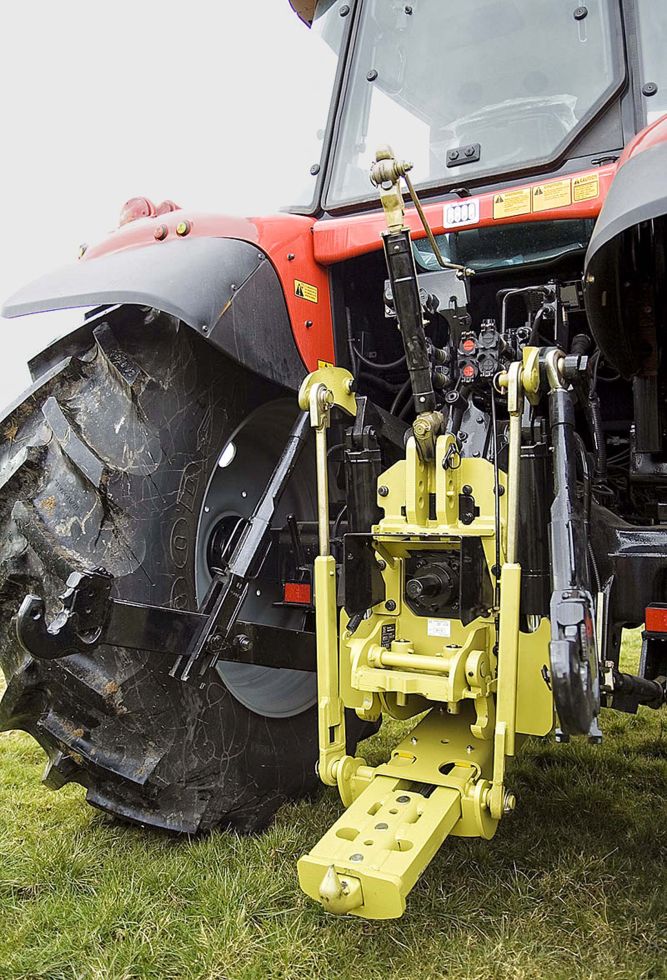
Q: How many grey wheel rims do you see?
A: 1